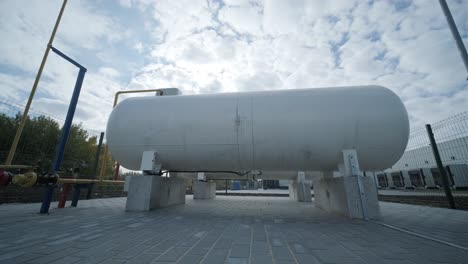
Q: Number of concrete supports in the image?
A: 4